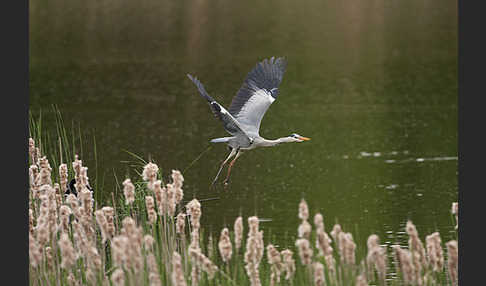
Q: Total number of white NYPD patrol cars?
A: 0